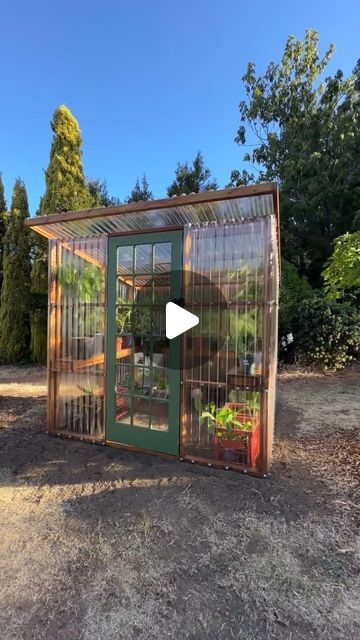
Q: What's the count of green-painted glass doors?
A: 1